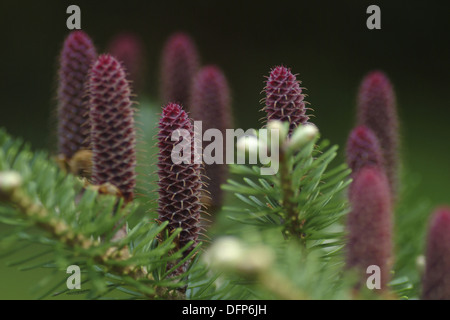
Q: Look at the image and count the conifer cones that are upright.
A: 11